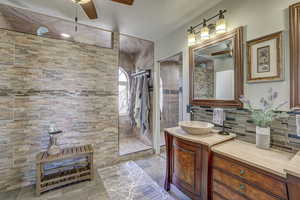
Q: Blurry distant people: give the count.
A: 0